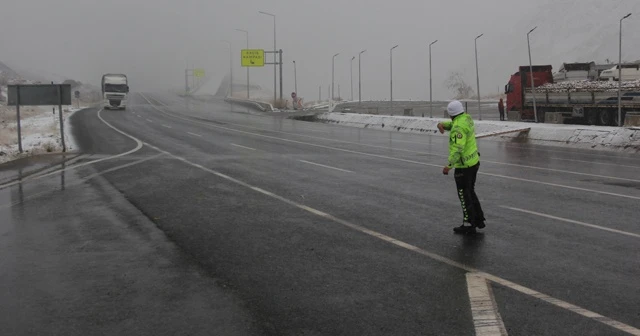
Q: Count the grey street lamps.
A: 12